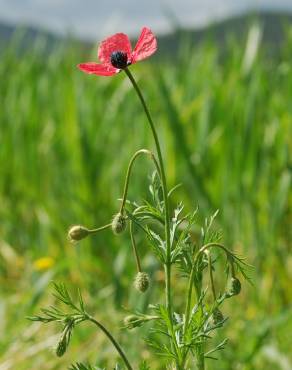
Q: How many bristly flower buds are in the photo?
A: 7